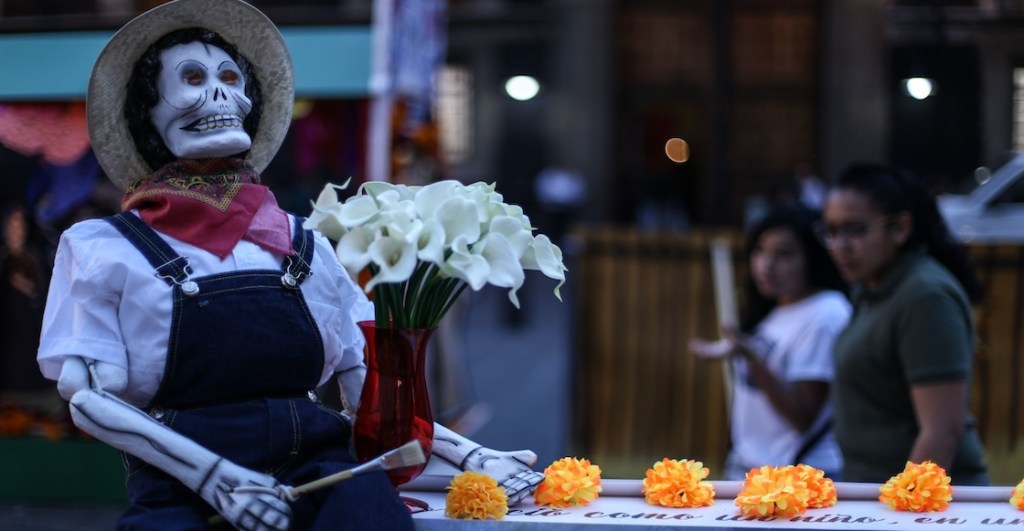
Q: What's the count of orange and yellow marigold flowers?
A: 7